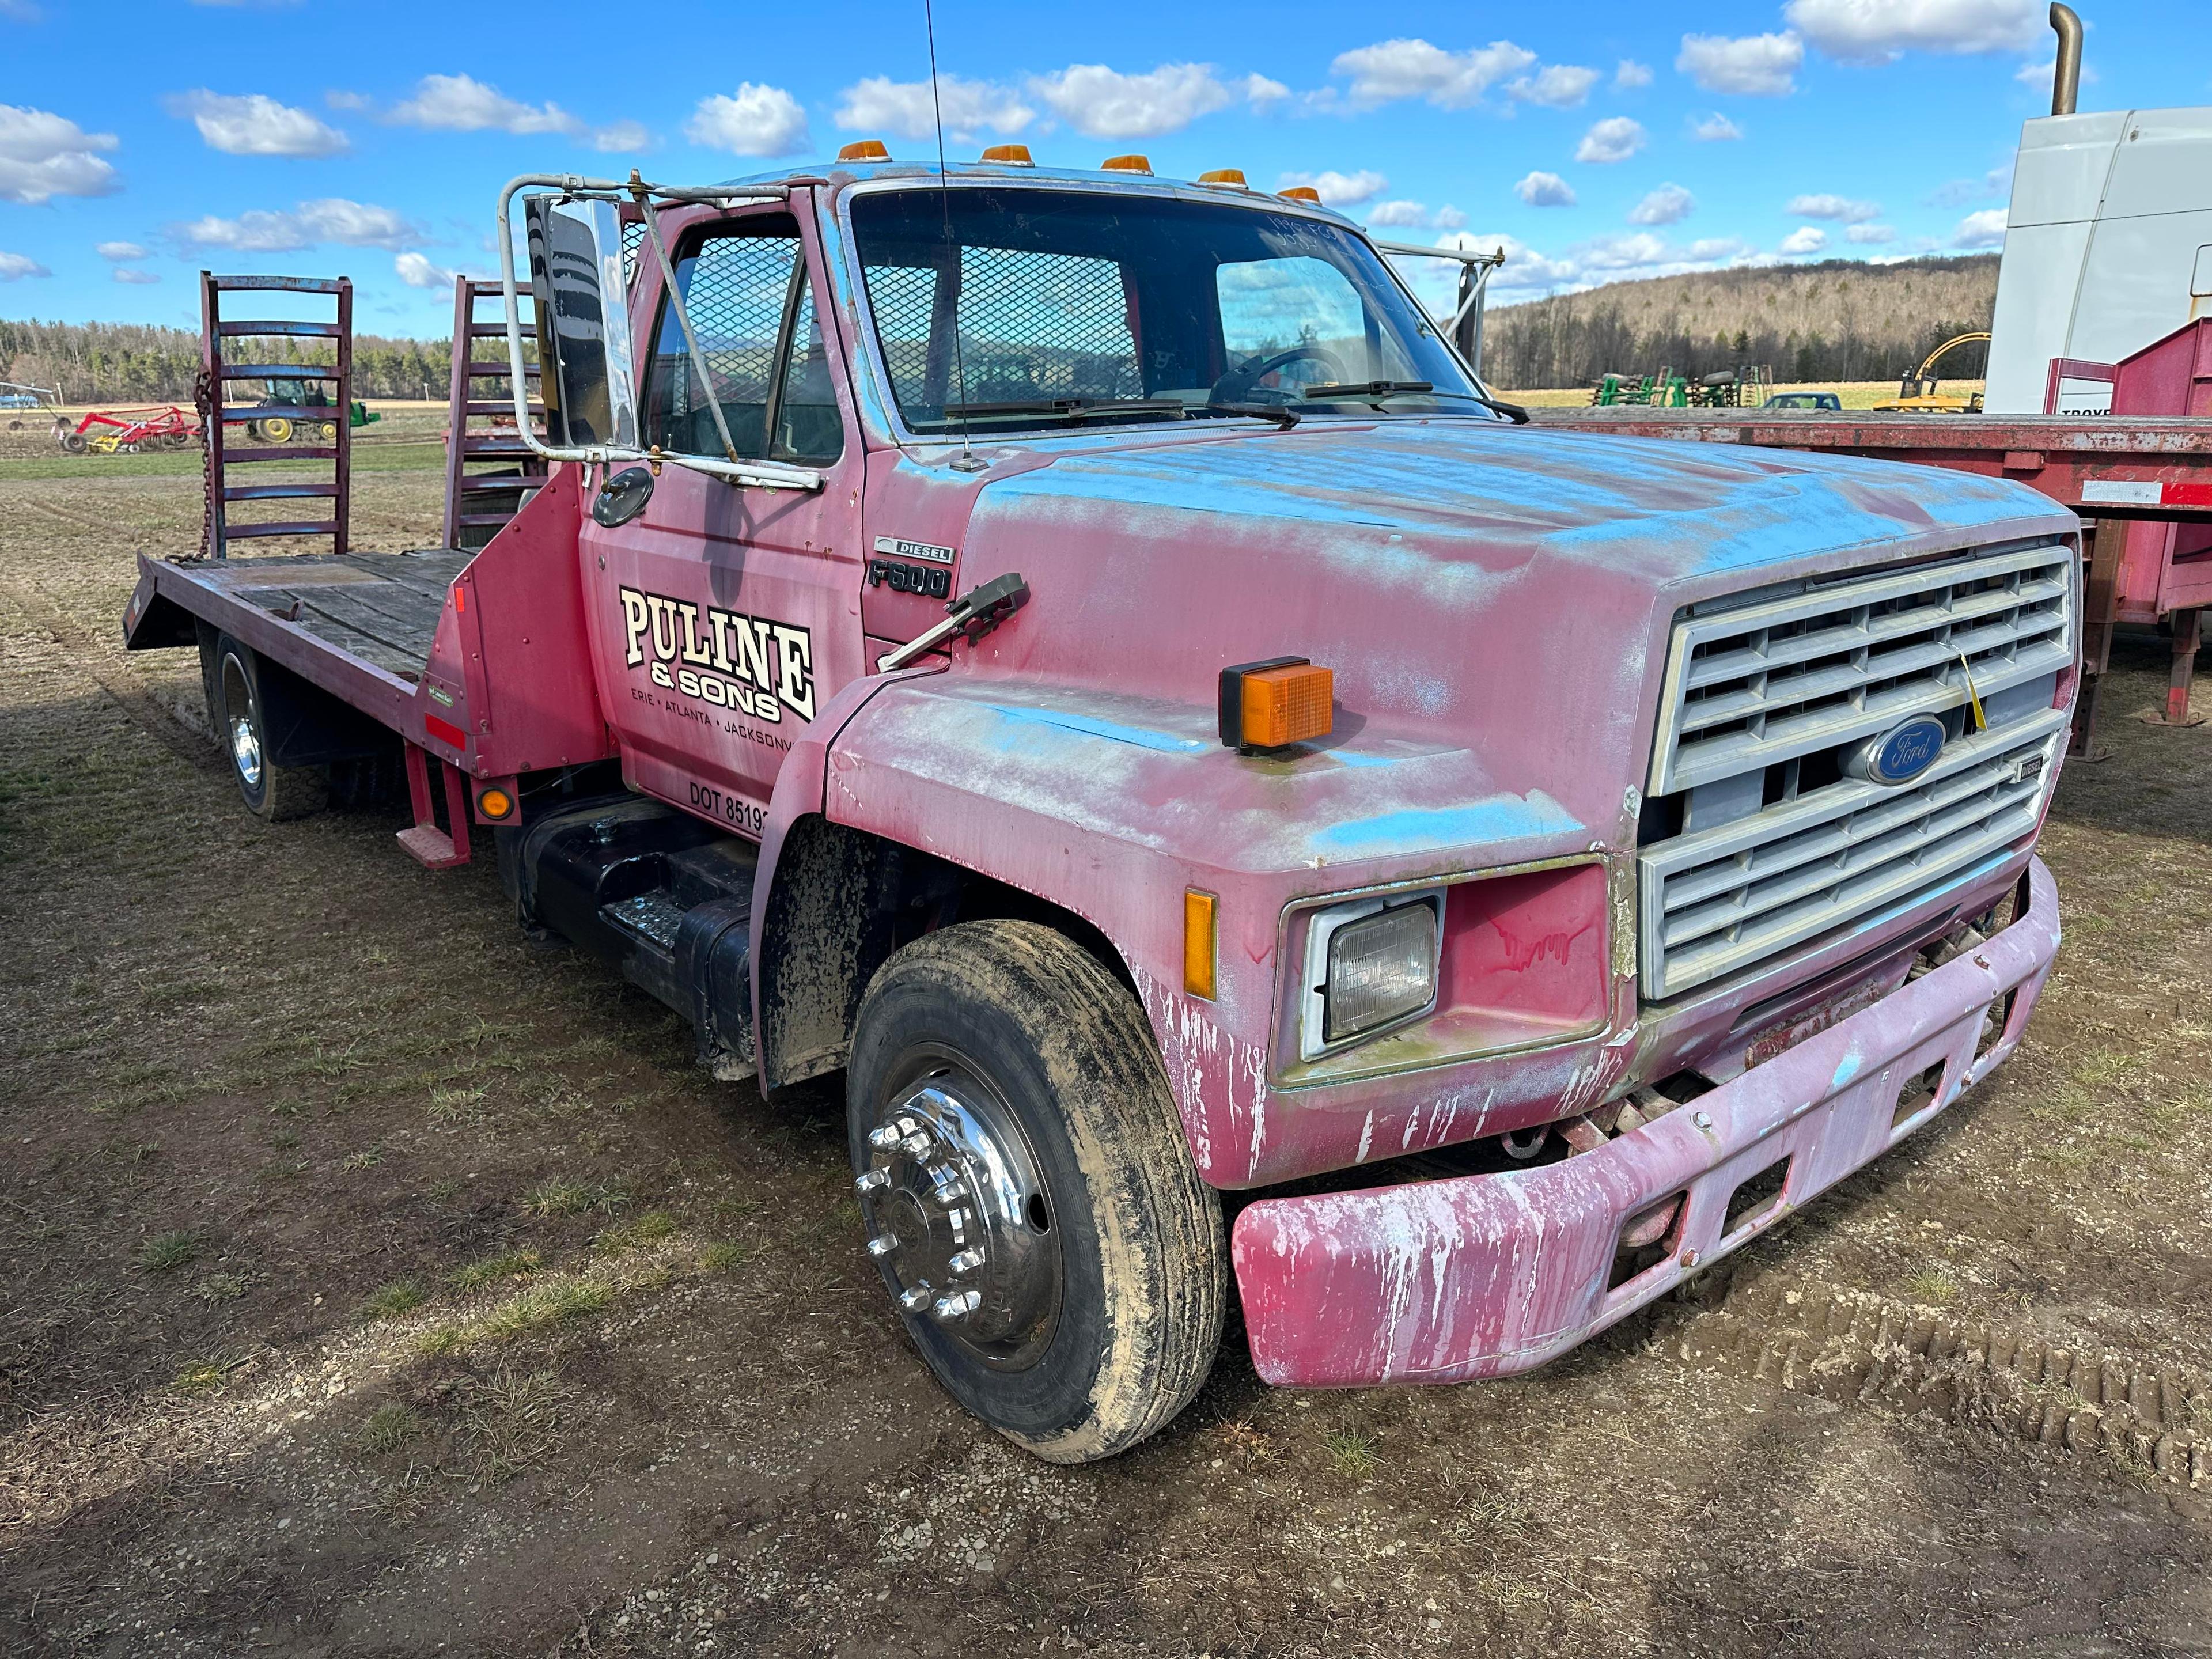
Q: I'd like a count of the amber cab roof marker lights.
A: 5